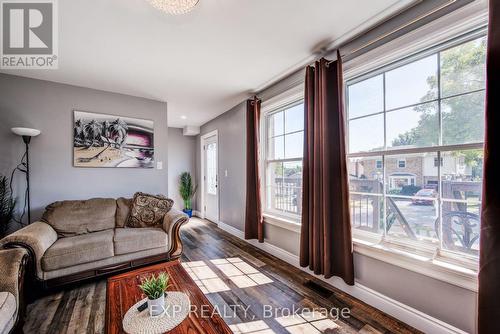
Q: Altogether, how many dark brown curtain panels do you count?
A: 3